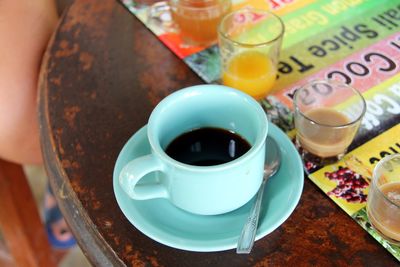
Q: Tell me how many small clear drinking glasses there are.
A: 4